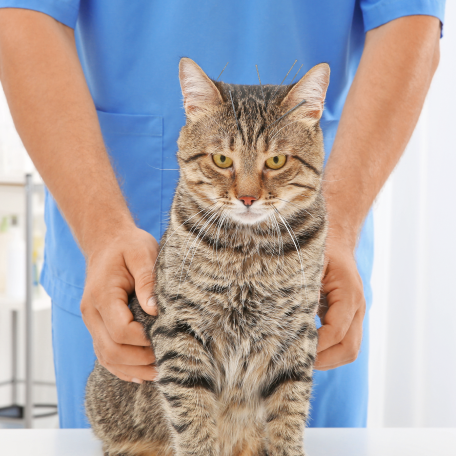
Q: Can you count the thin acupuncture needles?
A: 6